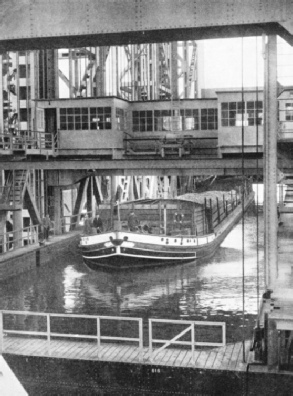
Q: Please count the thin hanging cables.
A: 2